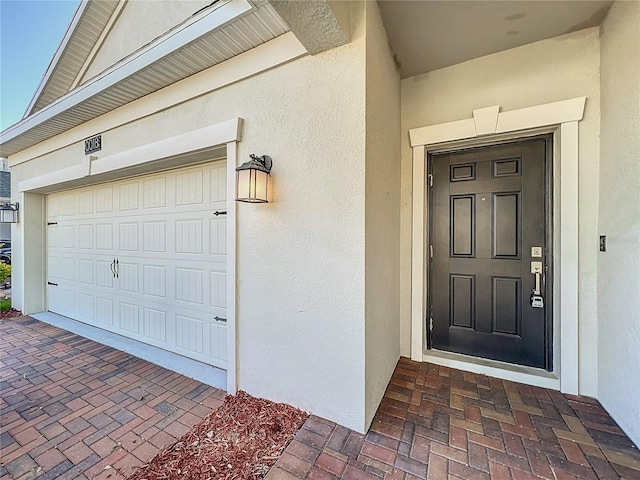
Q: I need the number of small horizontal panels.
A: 2